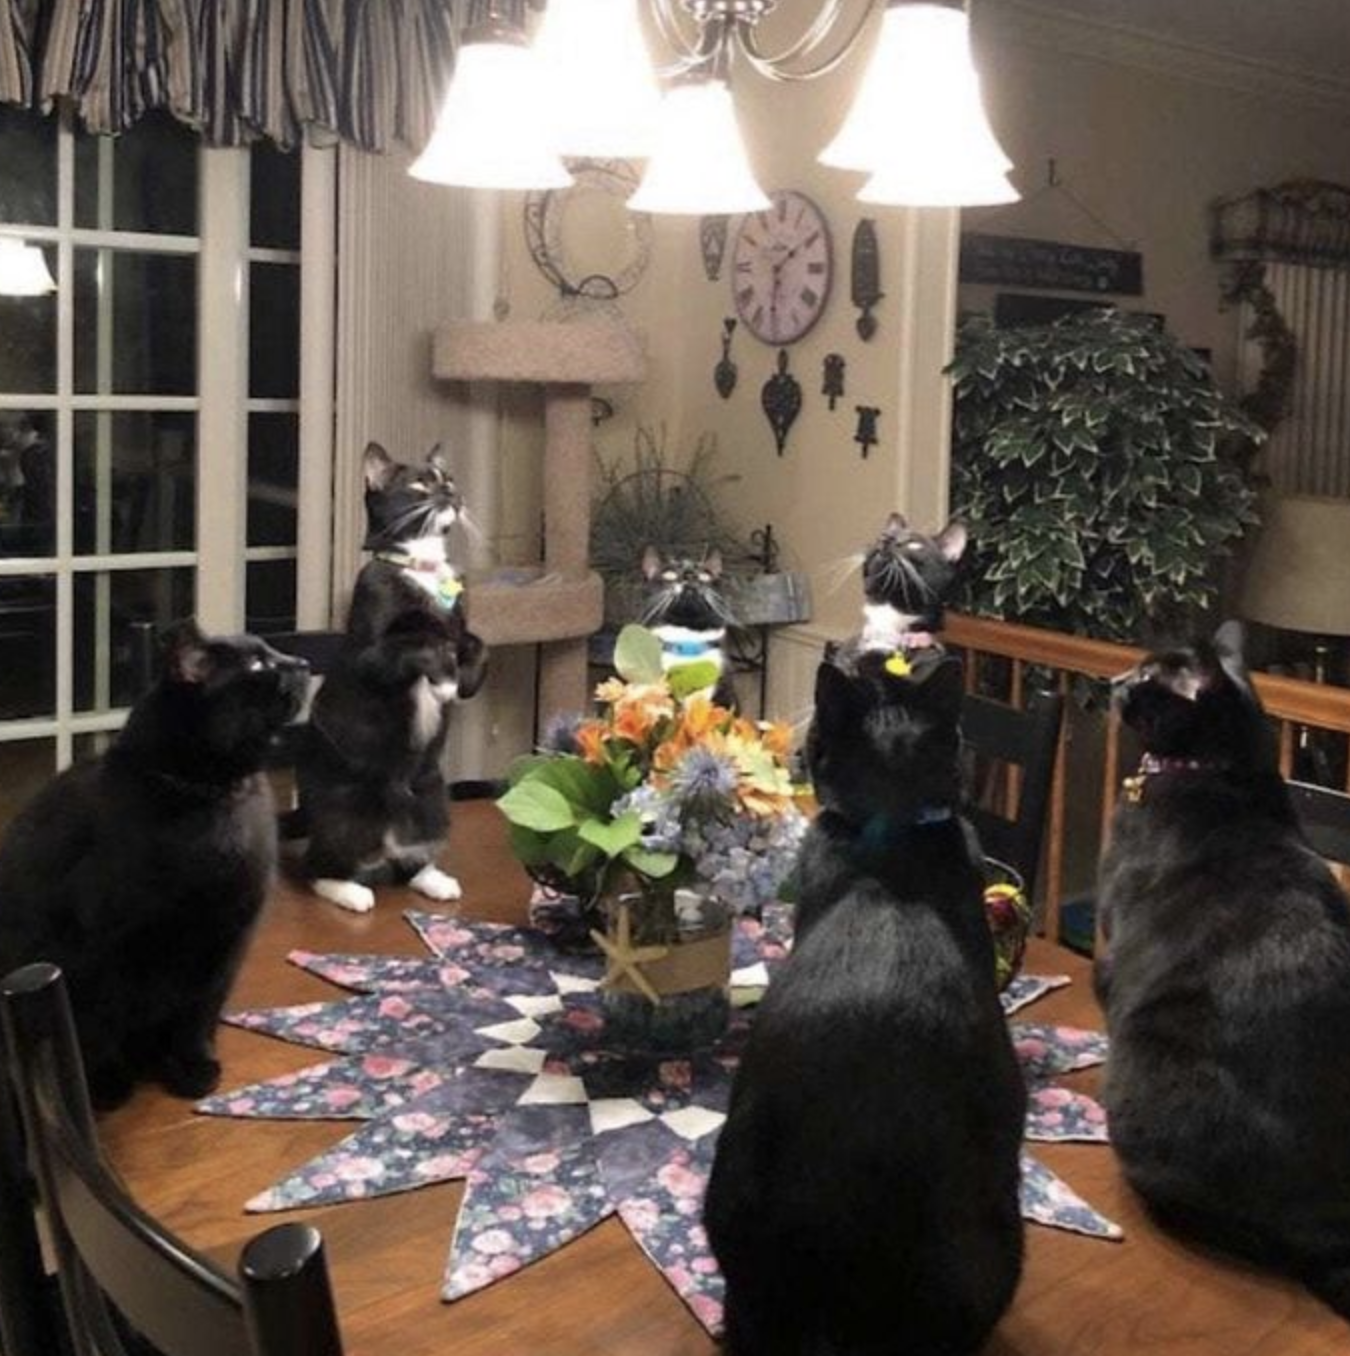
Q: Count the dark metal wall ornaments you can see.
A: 6